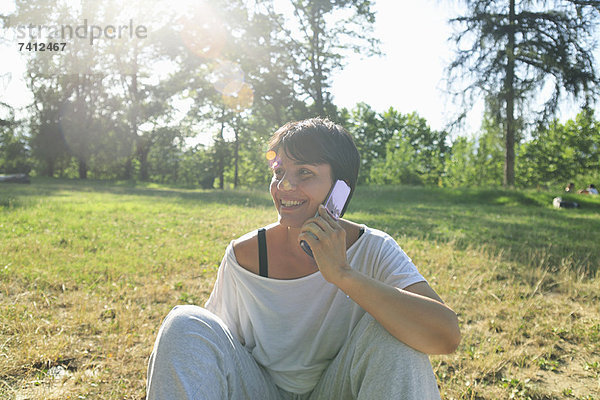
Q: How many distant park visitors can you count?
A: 3